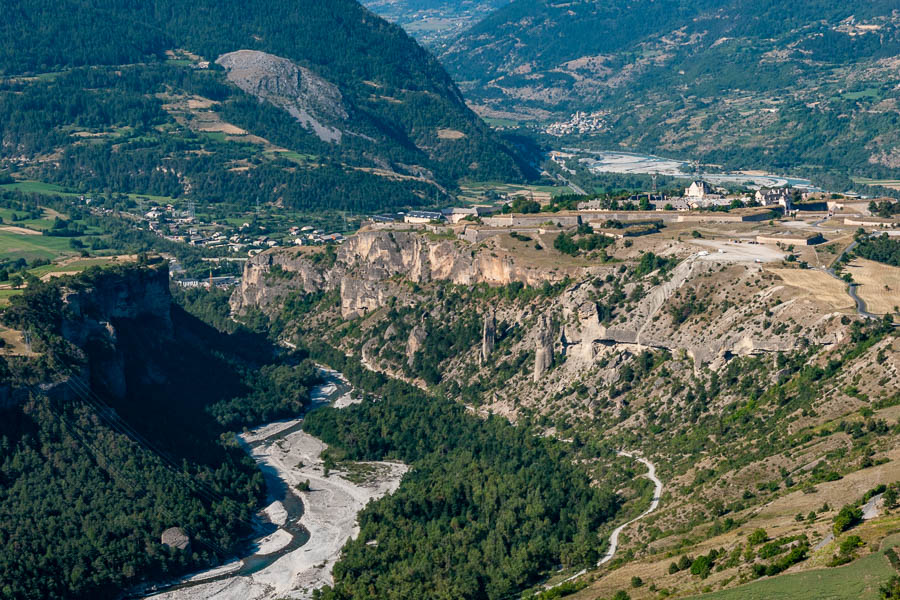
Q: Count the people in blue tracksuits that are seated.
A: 0